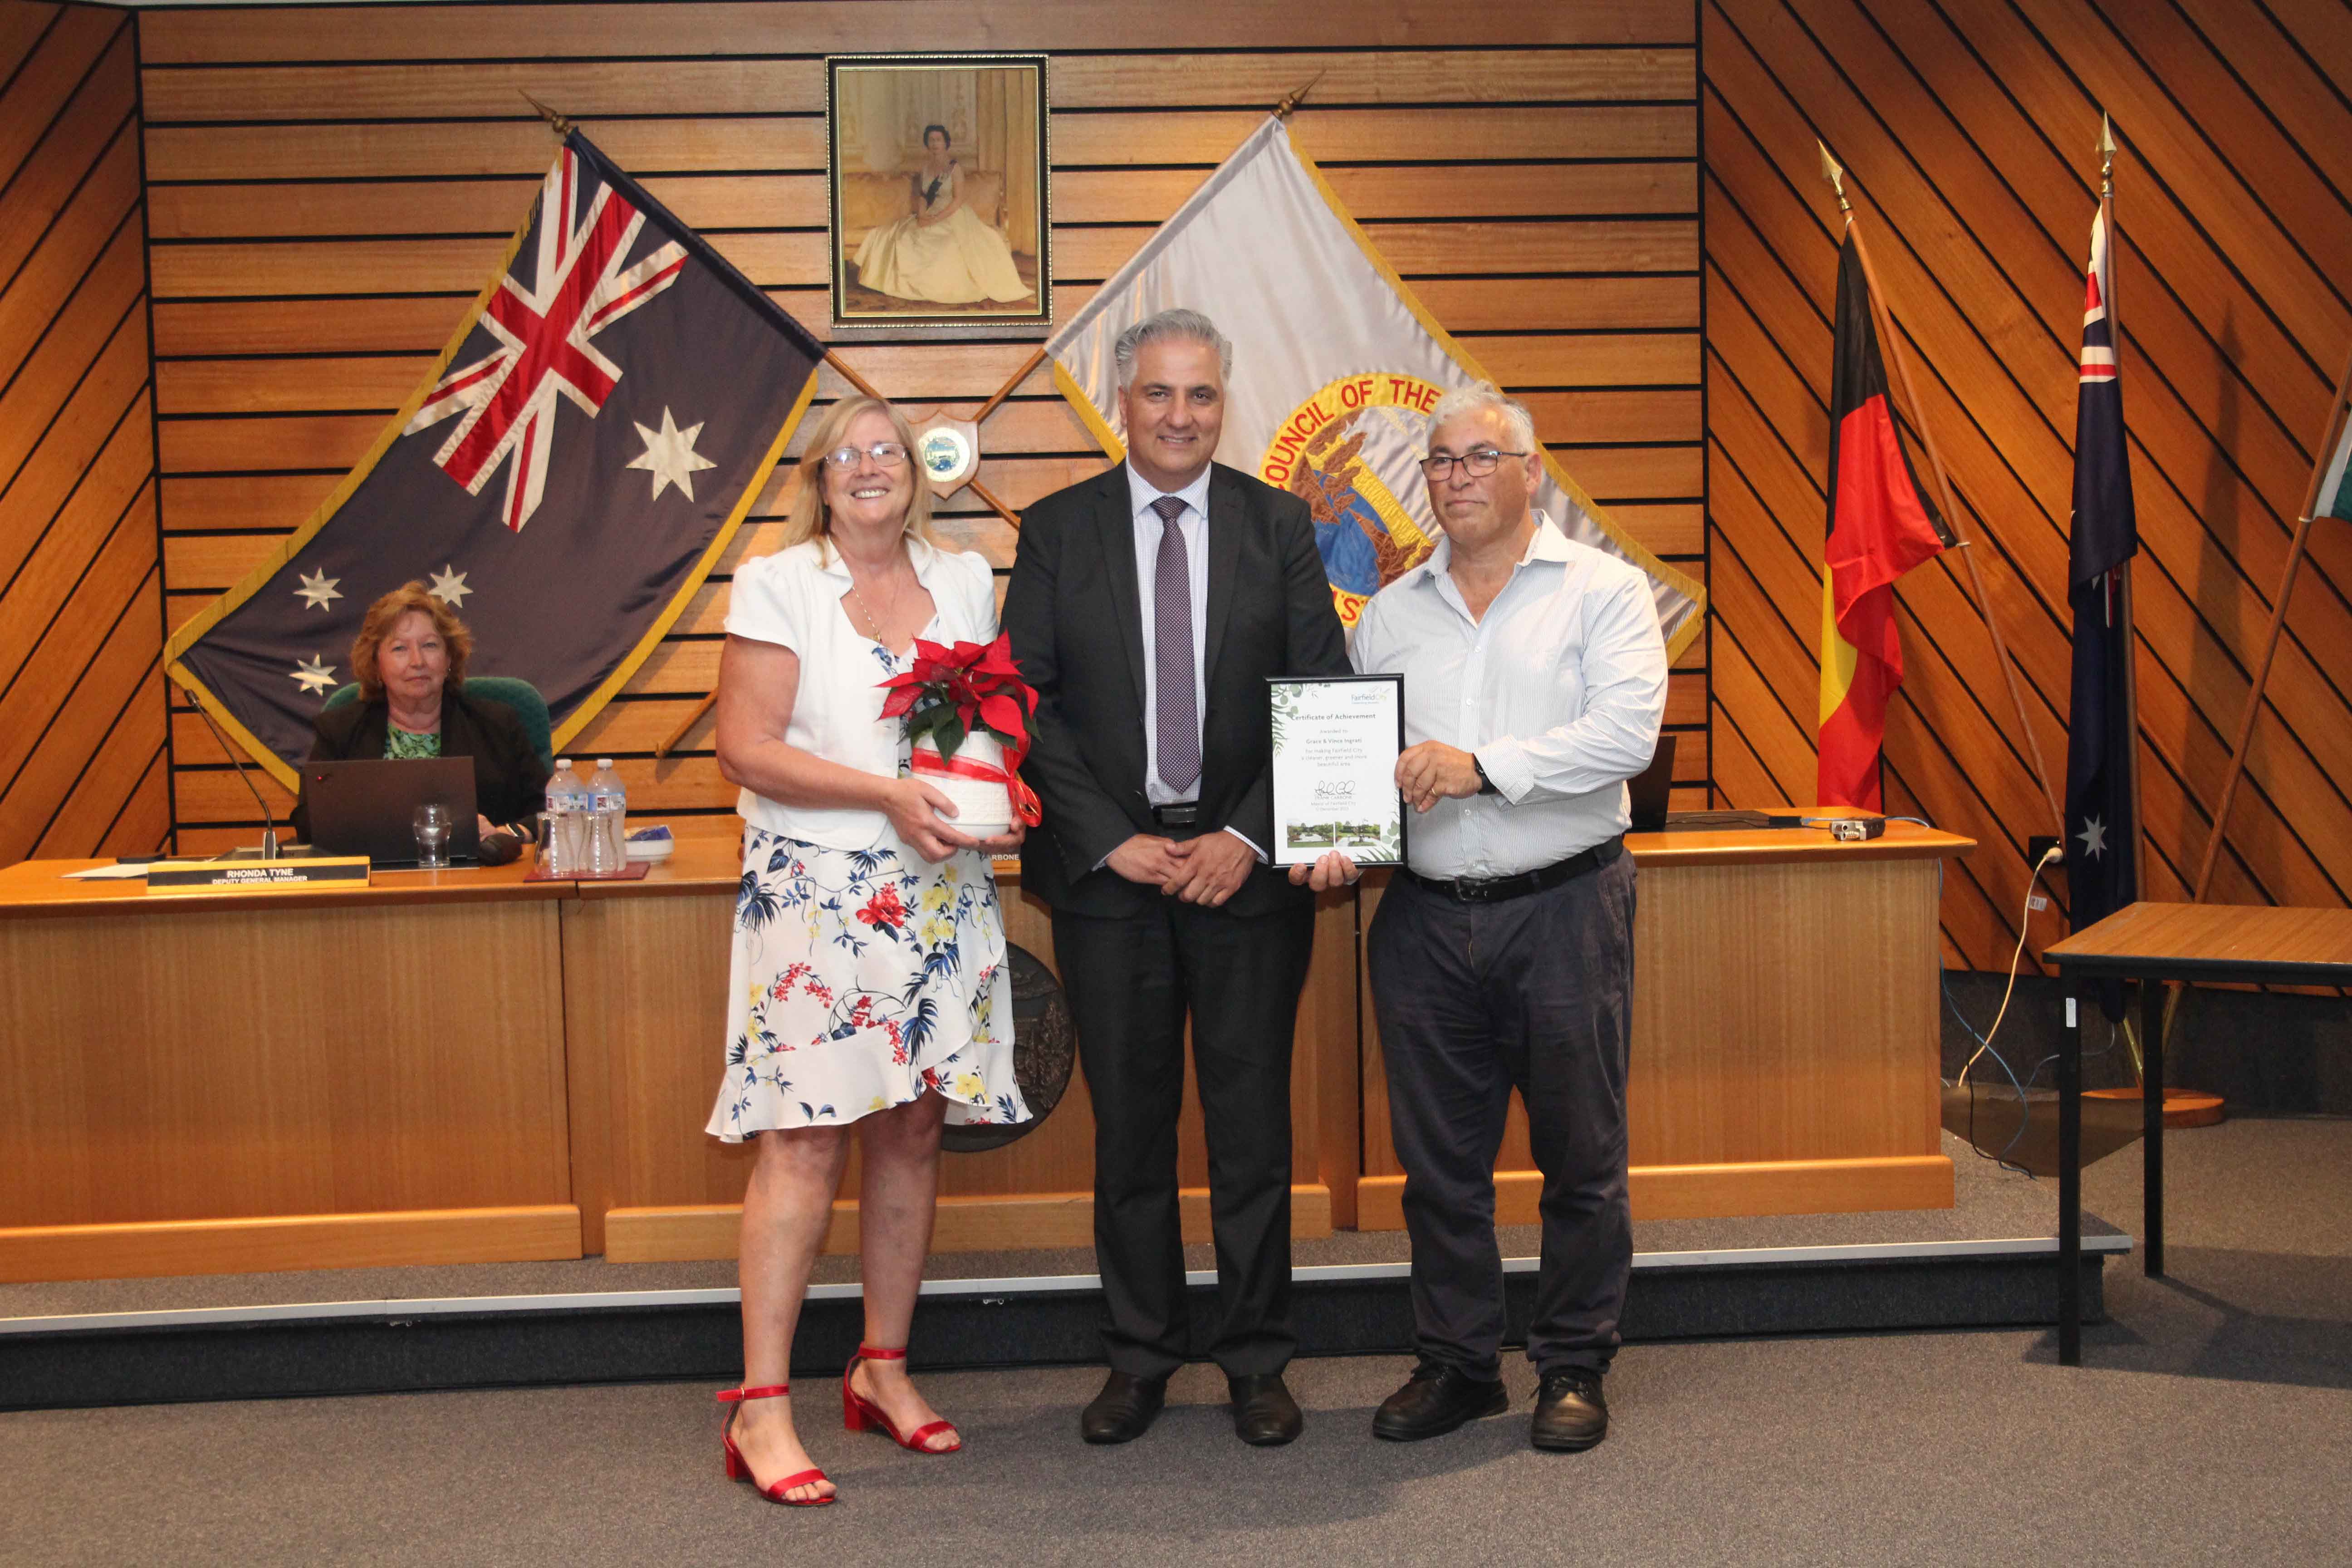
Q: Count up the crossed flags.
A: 2